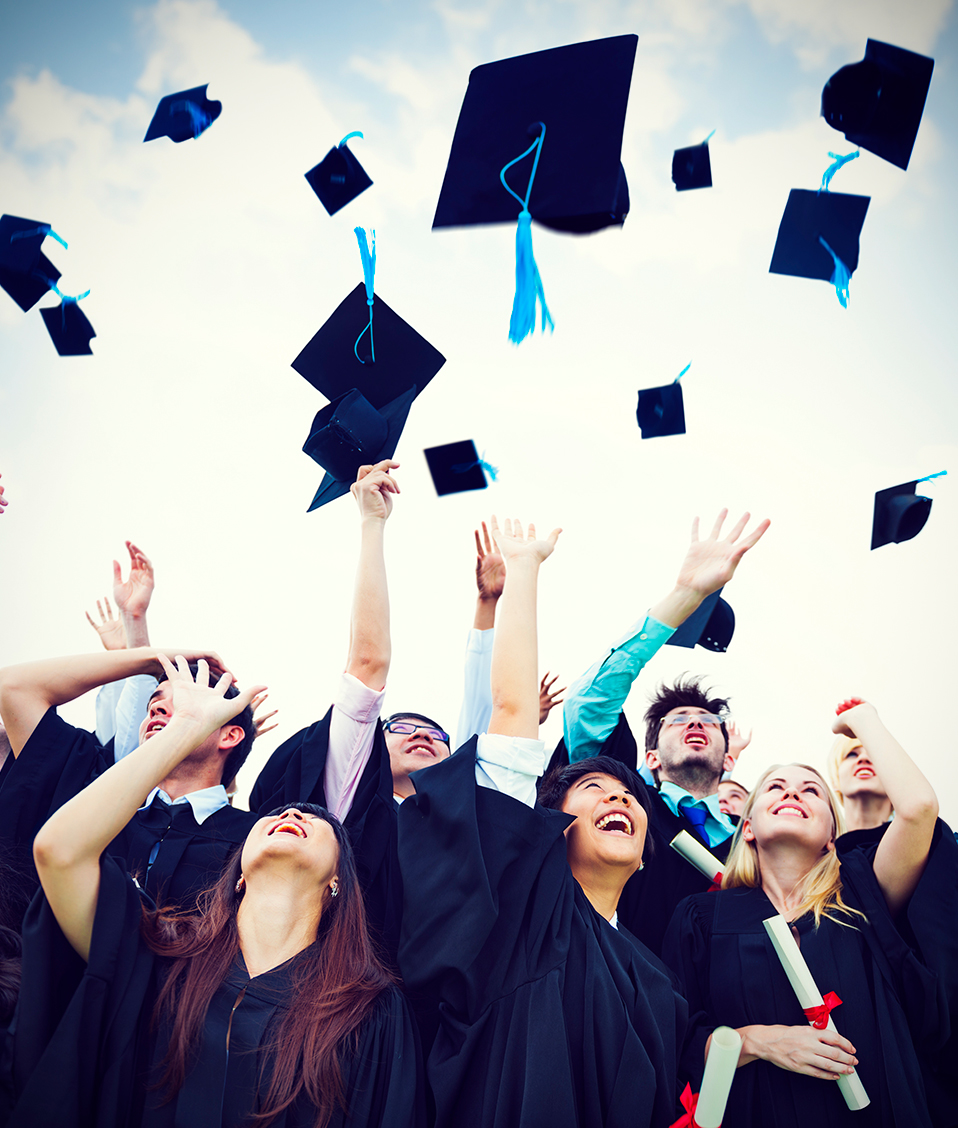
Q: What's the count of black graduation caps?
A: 15